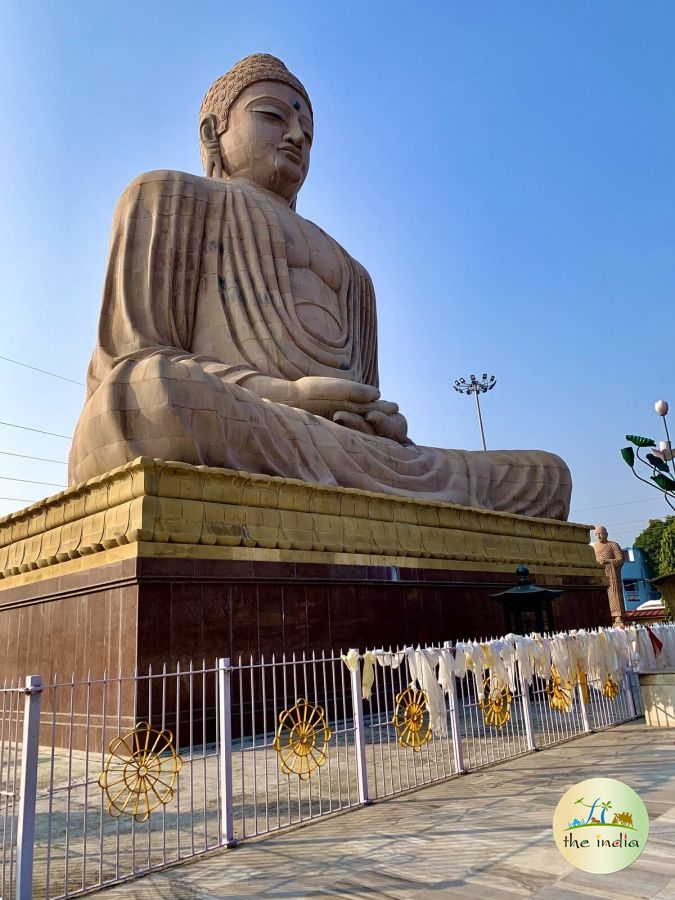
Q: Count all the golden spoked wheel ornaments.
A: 6